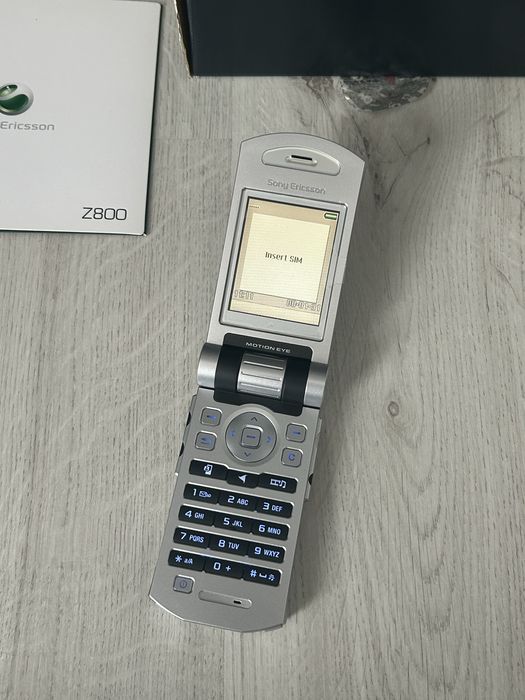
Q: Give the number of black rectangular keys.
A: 15